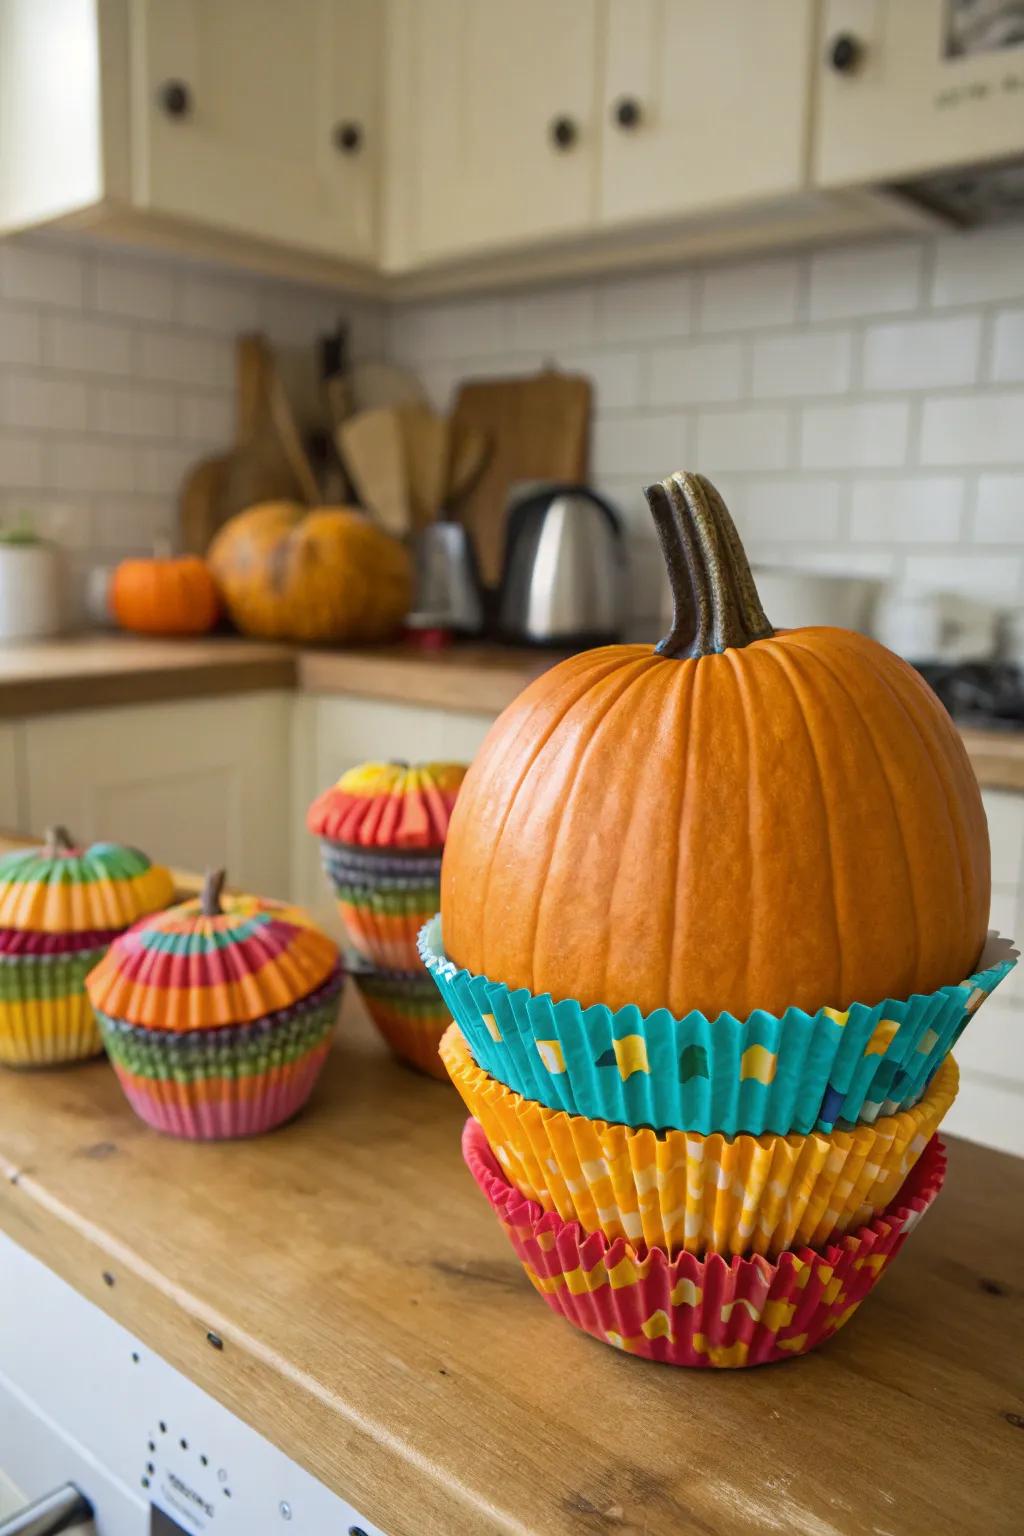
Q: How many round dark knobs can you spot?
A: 5